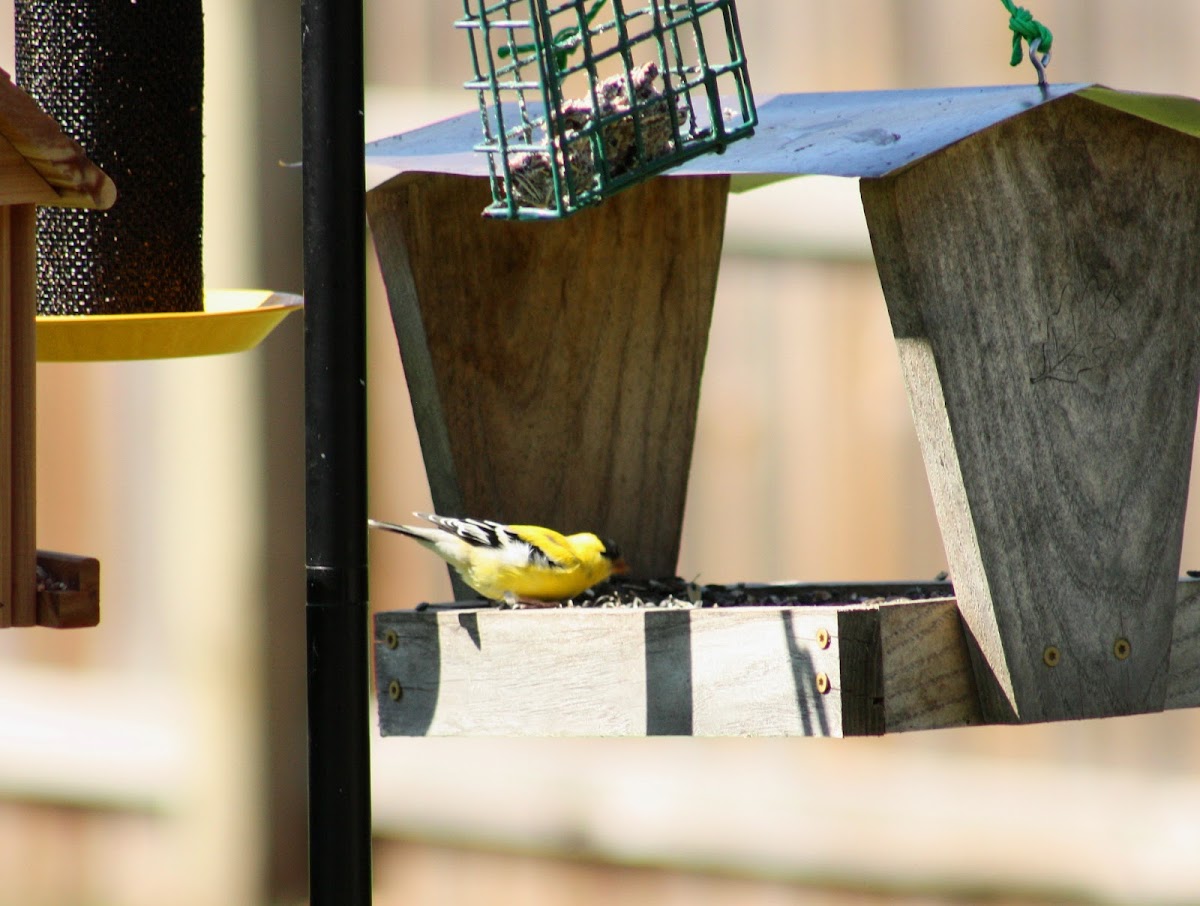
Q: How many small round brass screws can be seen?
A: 6